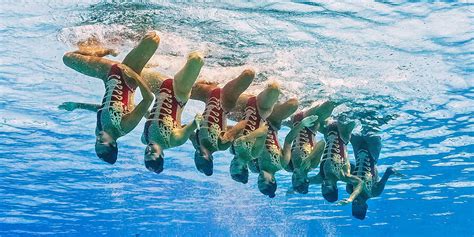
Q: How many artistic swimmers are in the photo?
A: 8